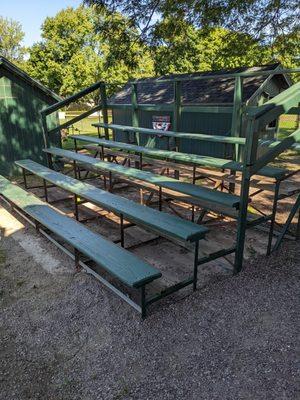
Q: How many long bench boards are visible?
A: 5